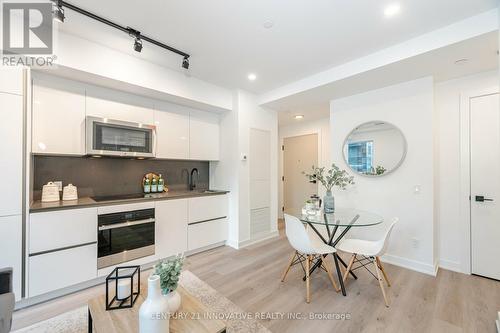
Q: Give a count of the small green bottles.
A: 3